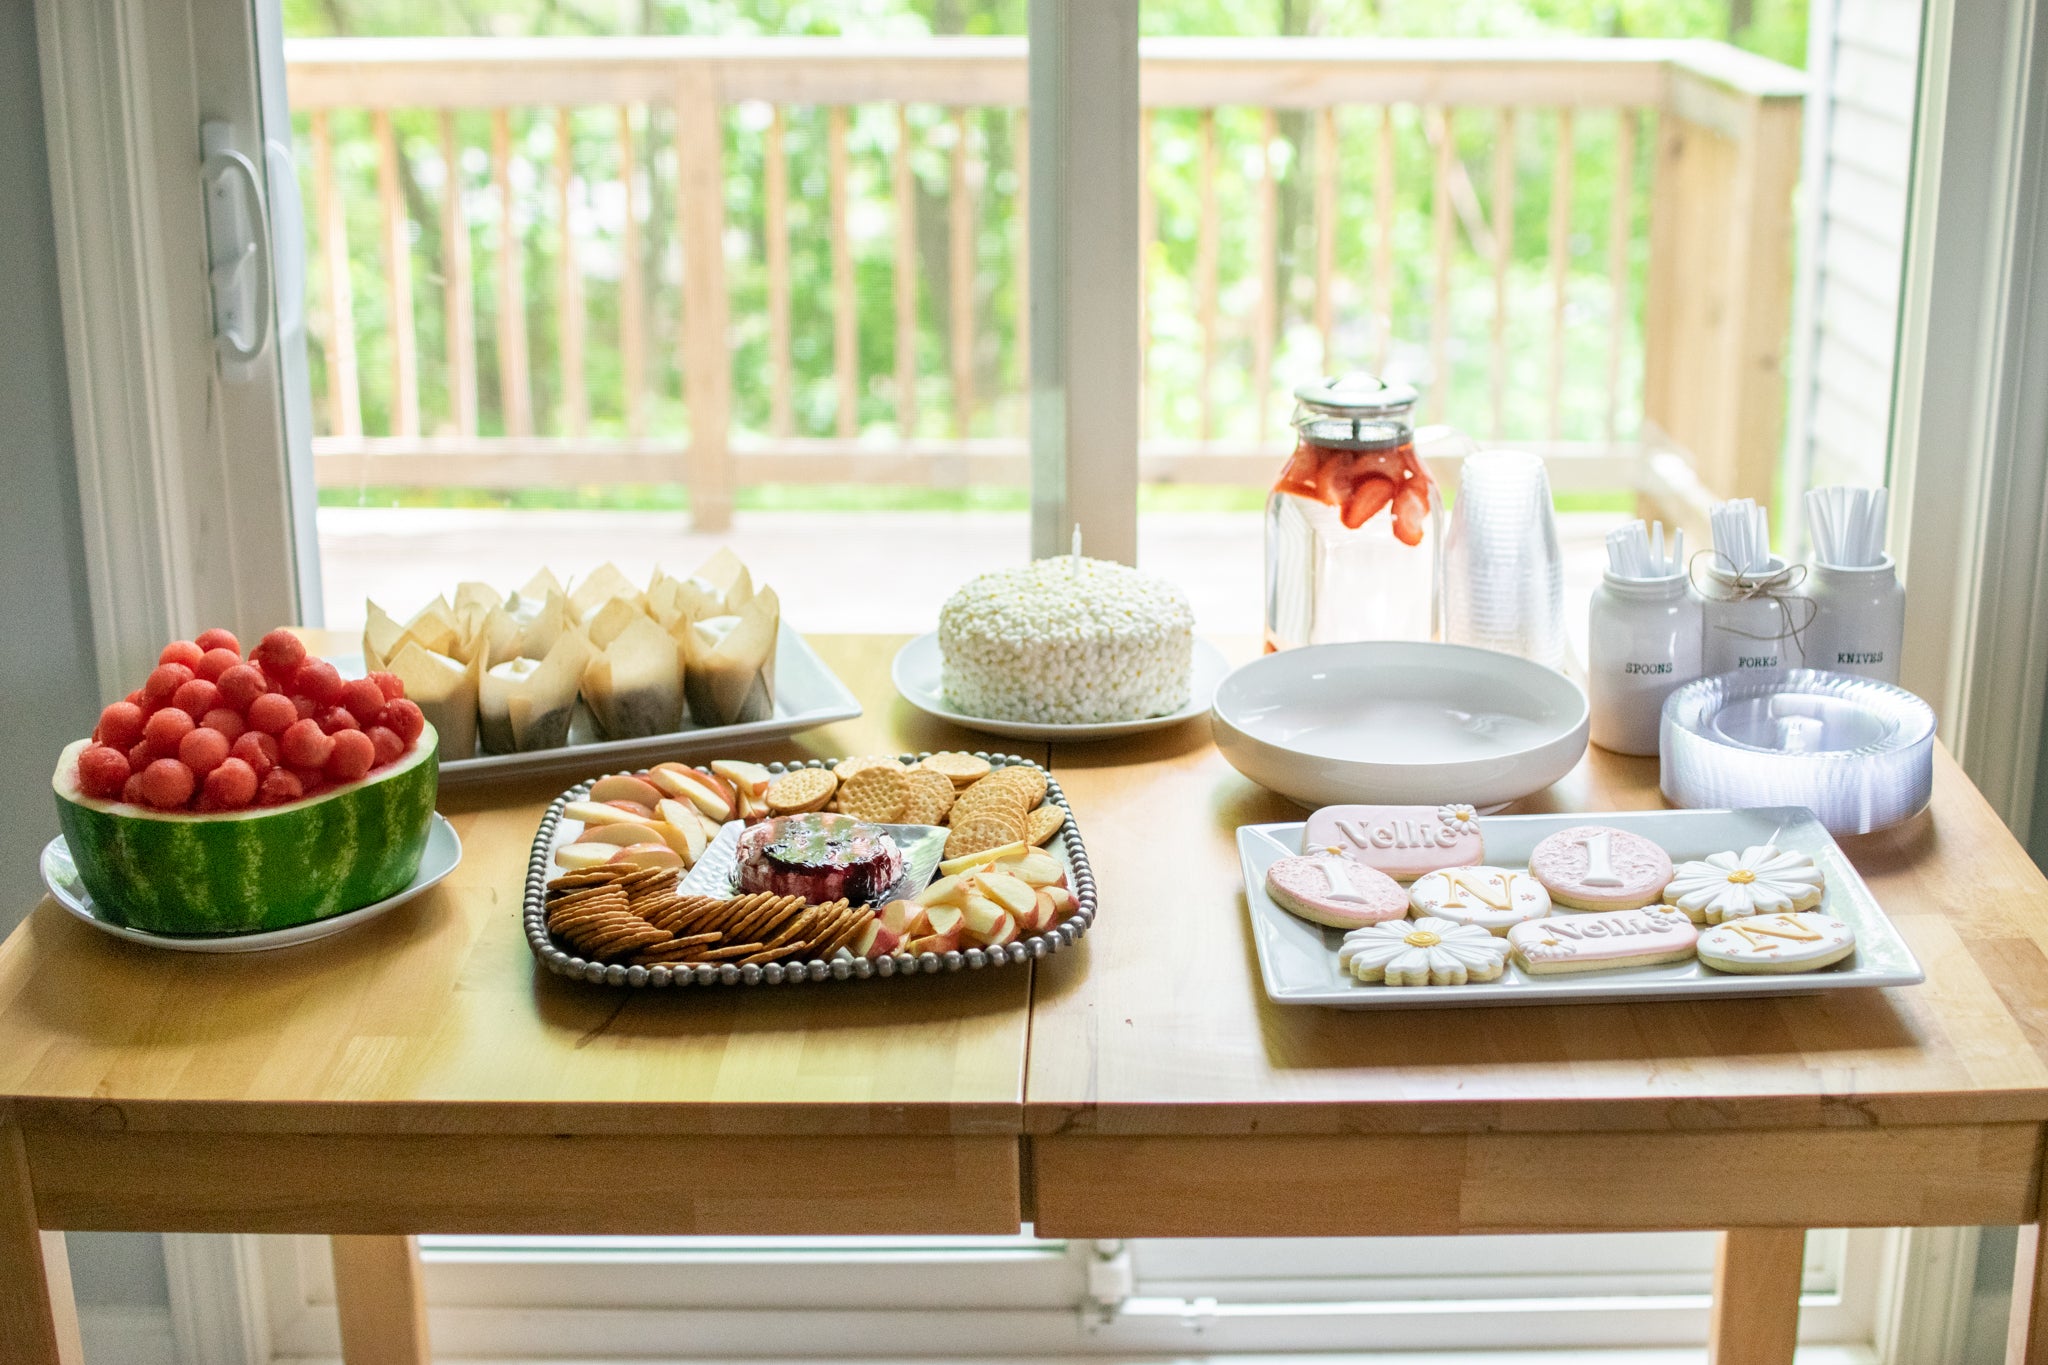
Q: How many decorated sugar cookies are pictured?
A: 8